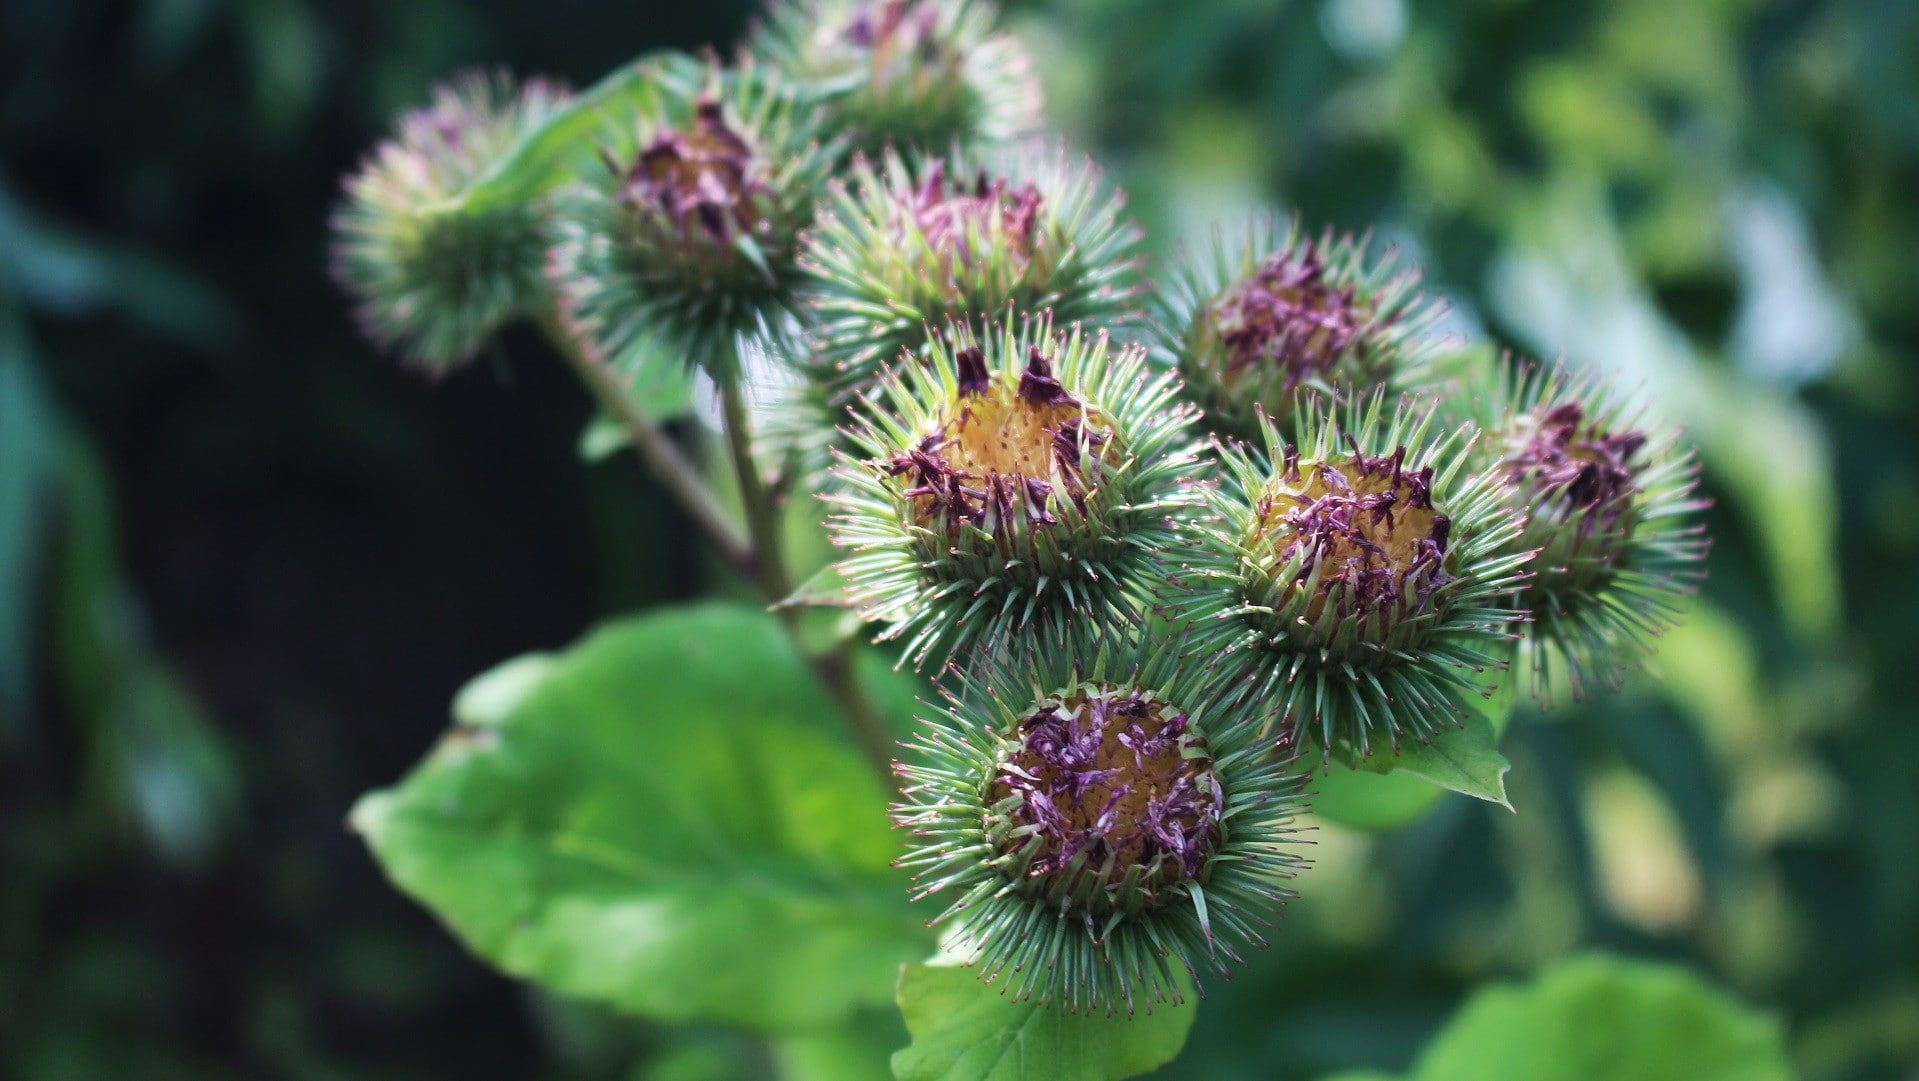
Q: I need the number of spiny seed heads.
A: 9